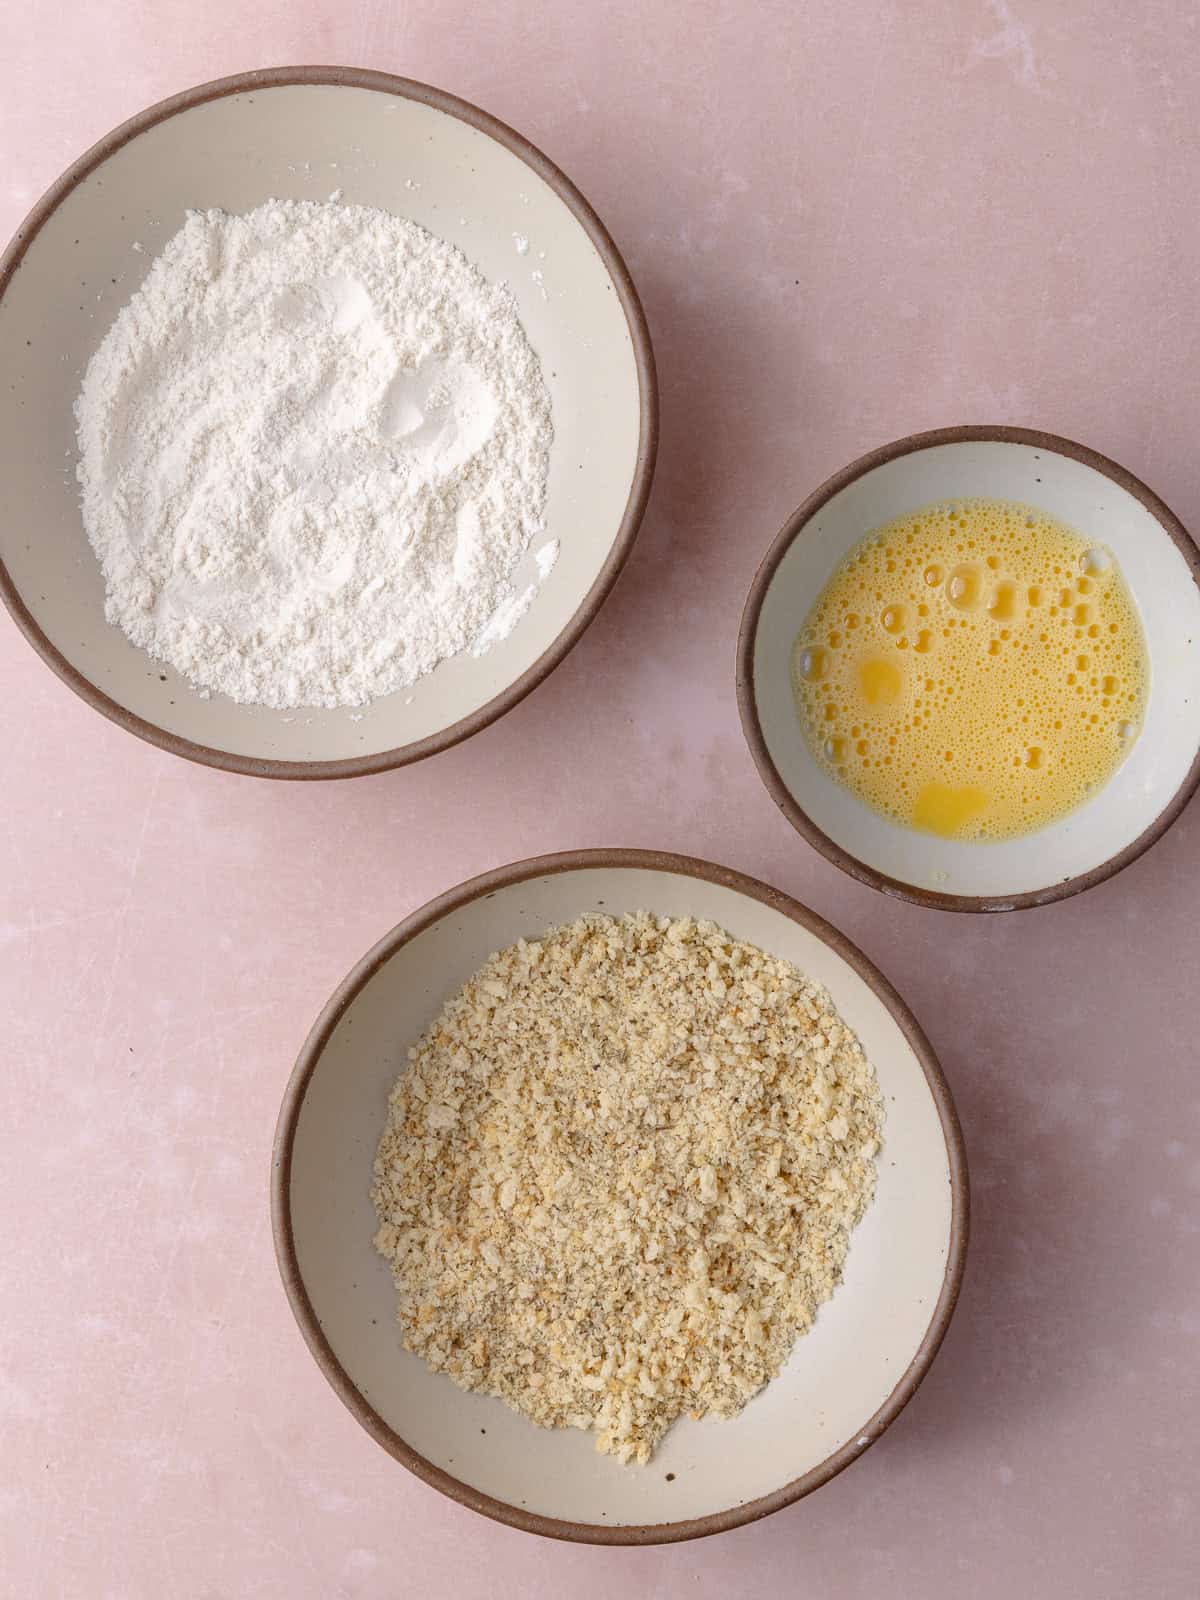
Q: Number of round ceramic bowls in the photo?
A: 3